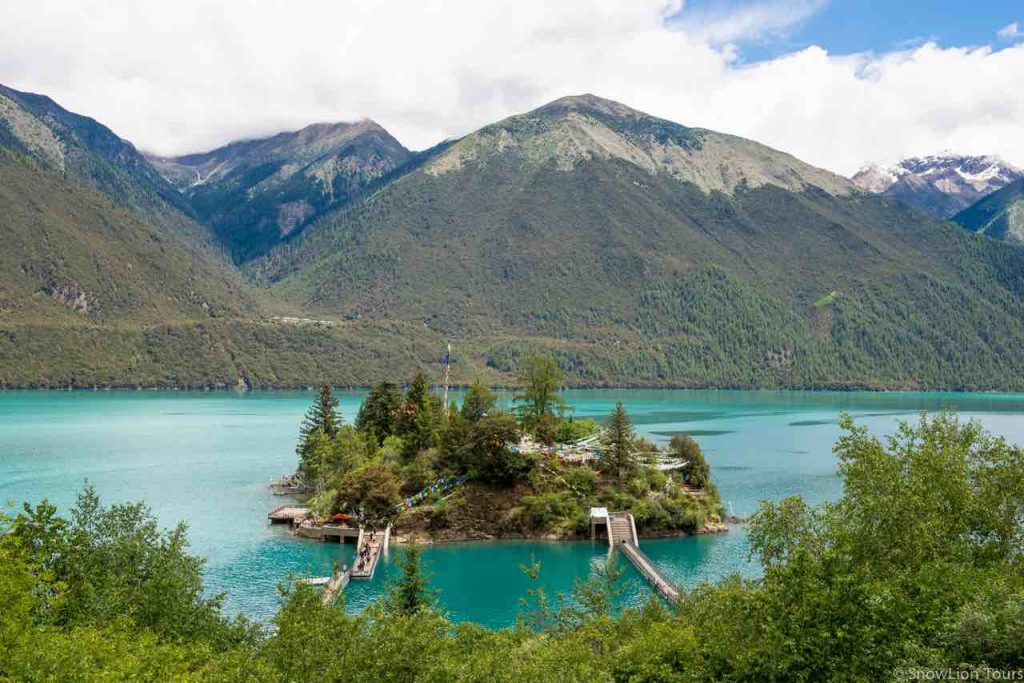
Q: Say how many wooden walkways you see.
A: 2